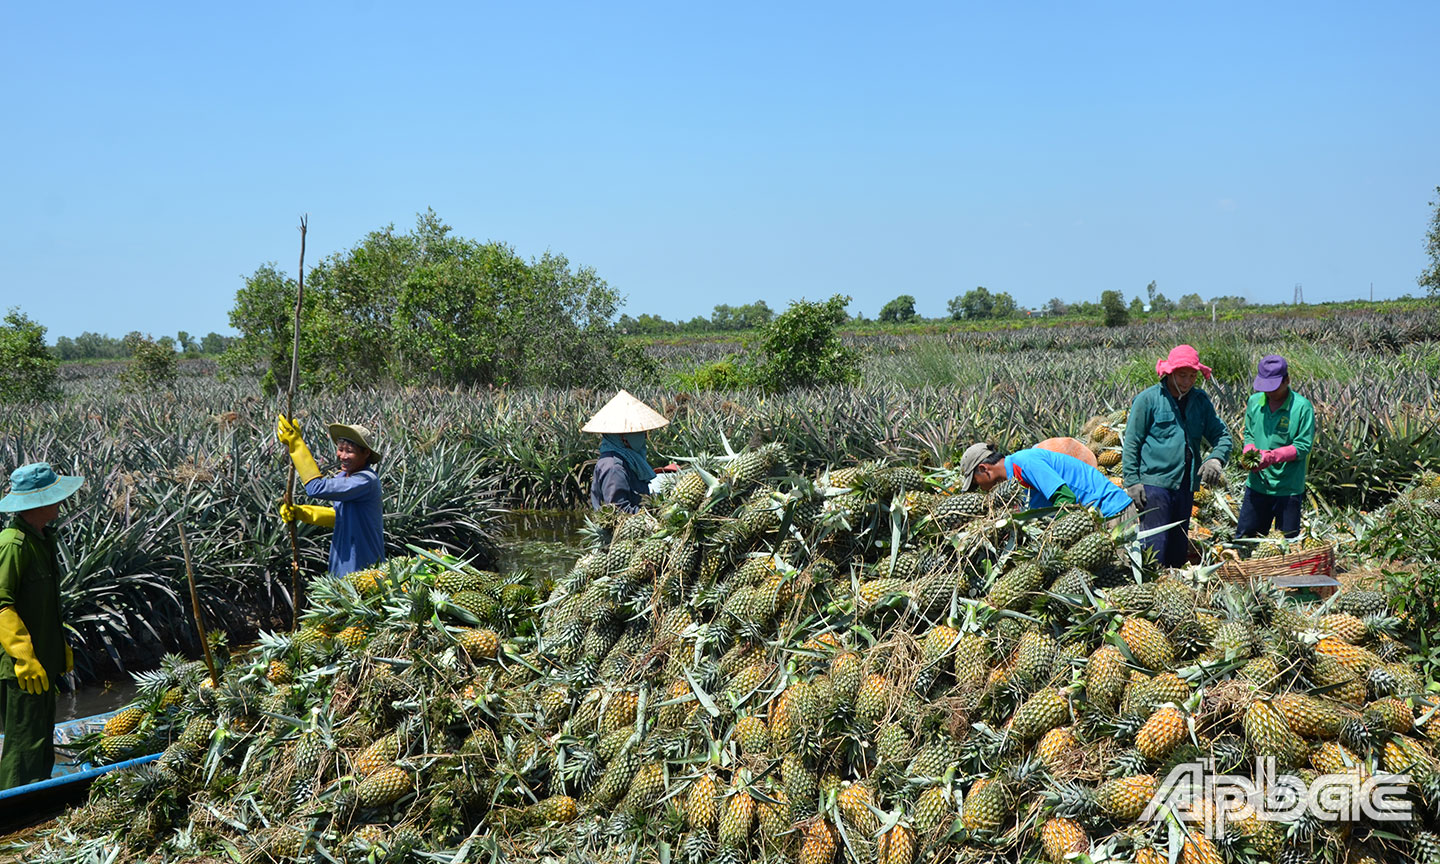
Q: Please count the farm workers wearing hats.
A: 7